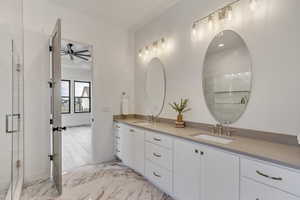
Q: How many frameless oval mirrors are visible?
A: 2